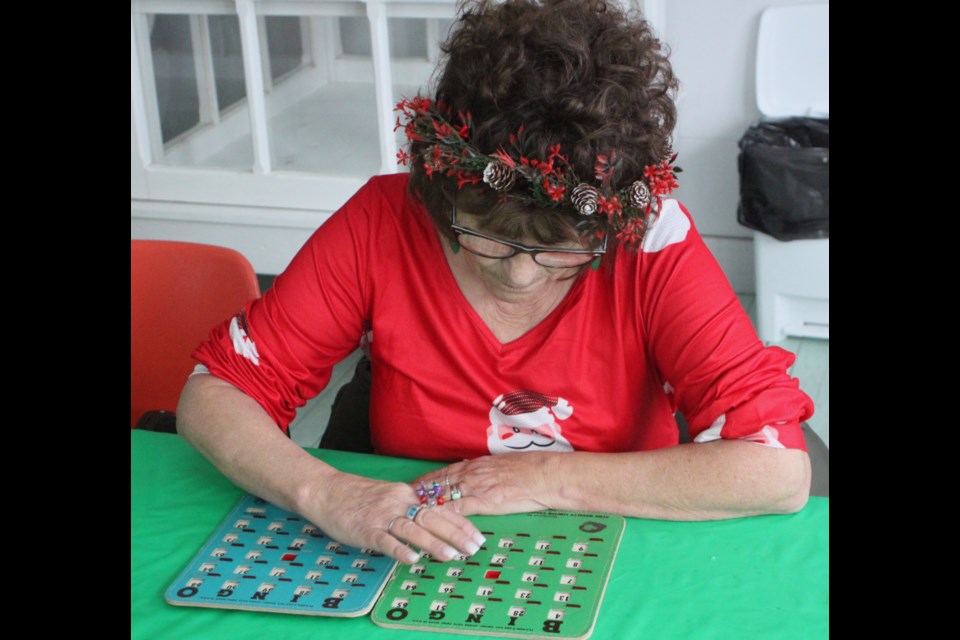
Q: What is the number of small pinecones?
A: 3